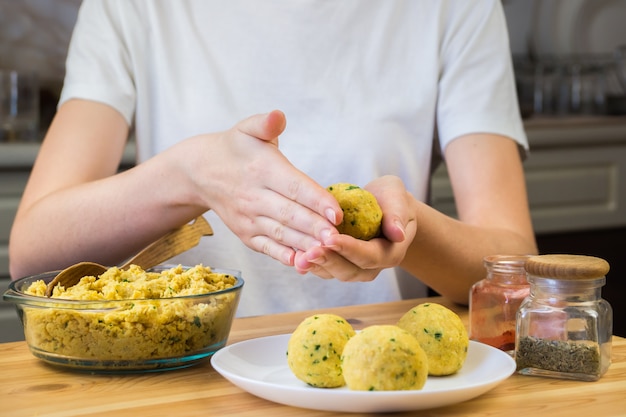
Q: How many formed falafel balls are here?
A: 4